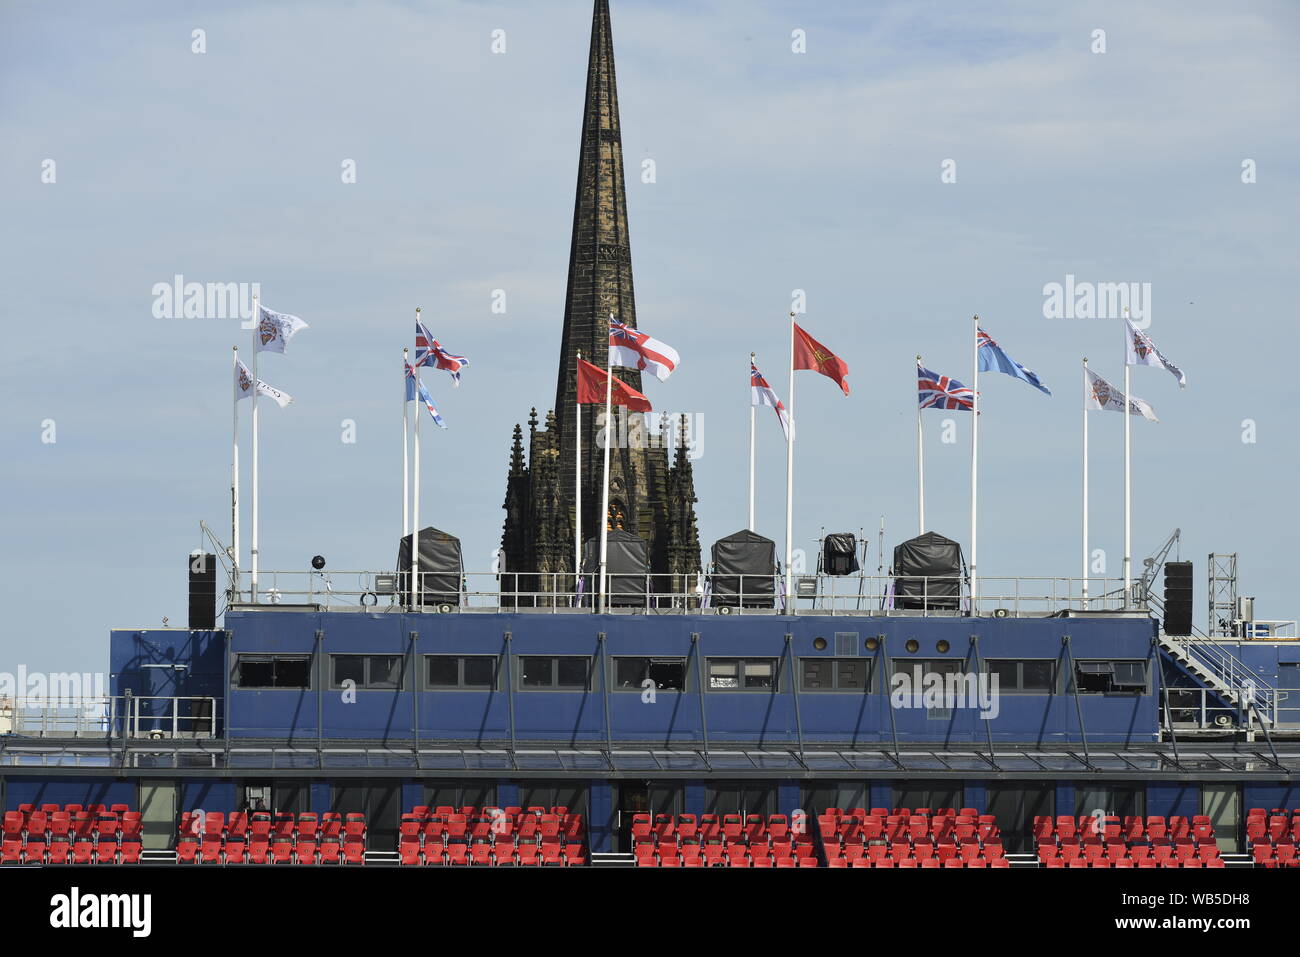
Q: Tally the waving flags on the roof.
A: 12